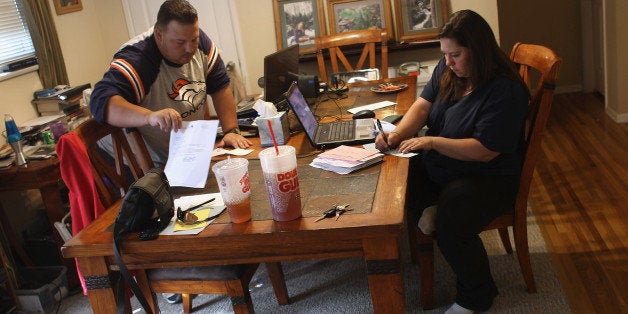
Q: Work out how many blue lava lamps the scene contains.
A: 1